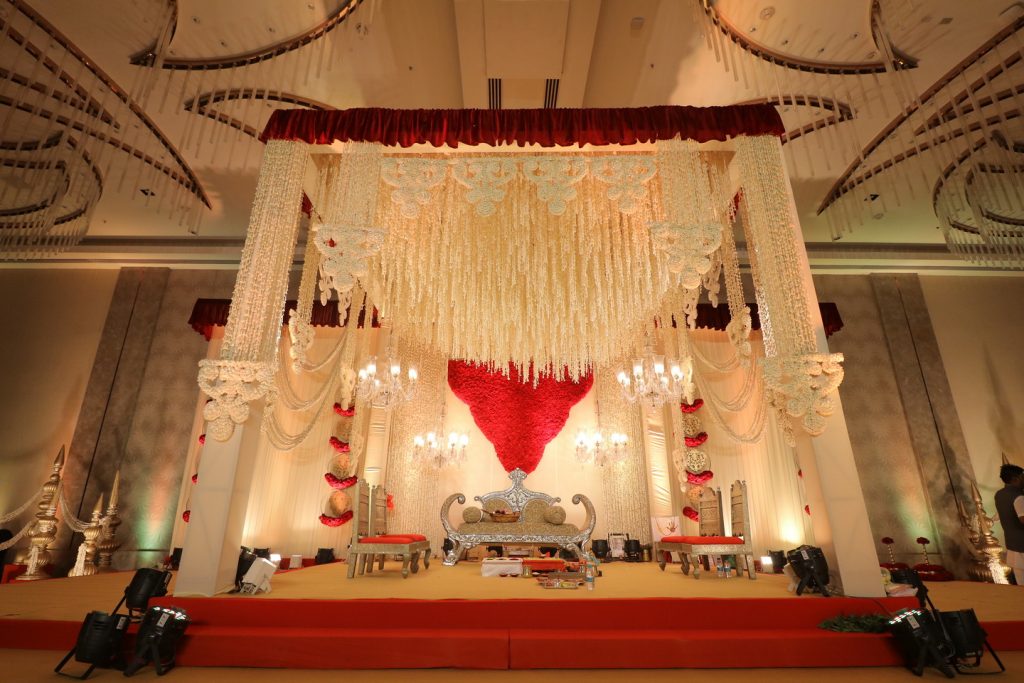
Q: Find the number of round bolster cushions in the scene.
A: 2